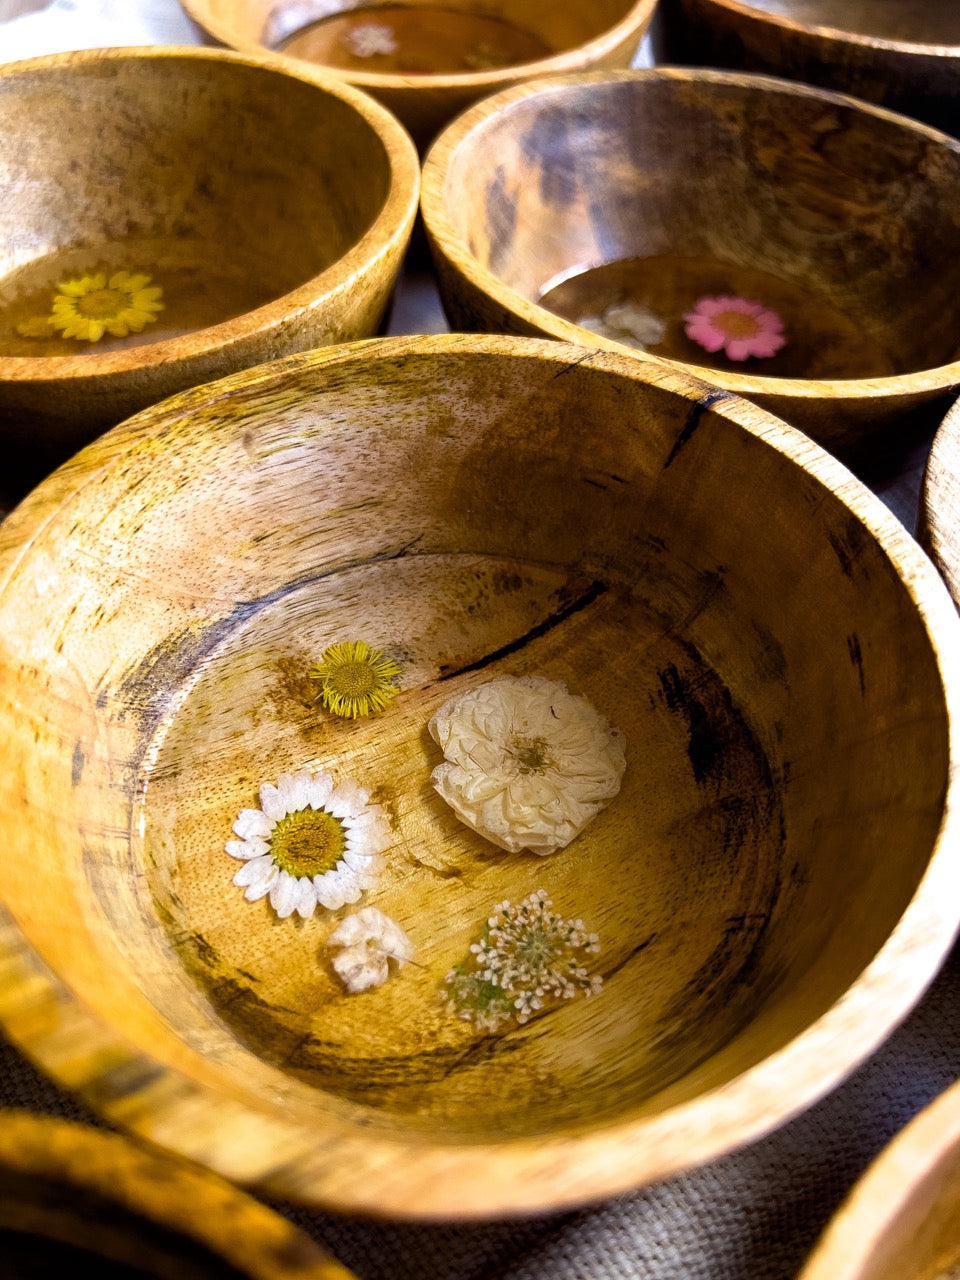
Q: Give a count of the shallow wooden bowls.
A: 8